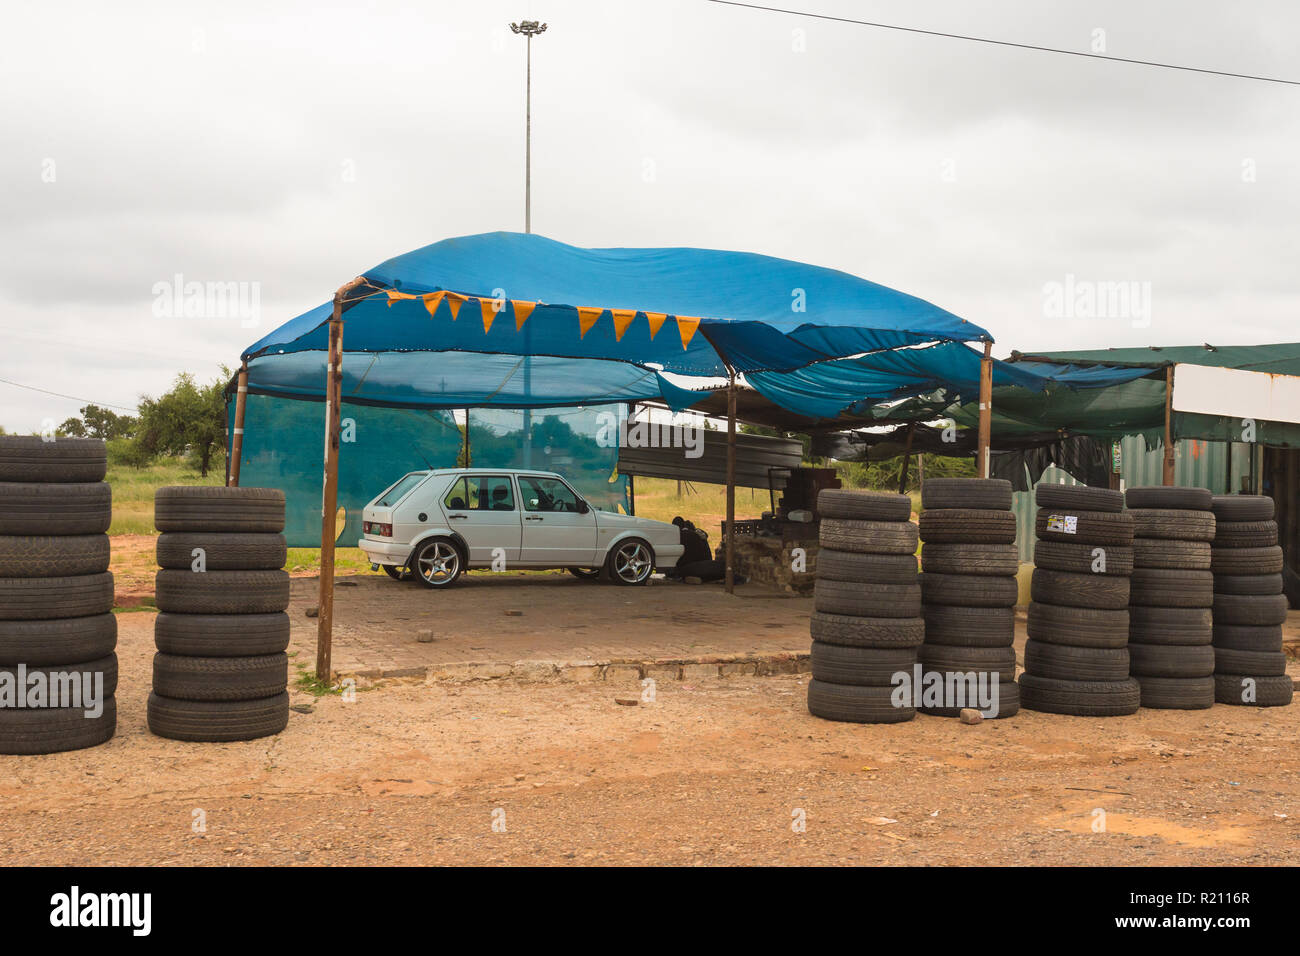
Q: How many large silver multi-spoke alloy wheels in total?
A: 2